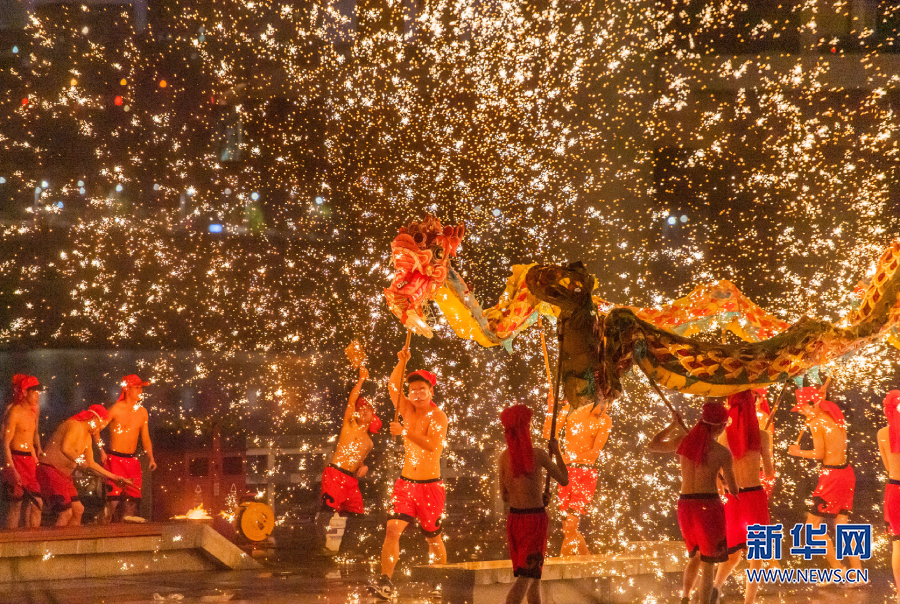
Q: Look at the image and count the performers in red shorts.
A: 12